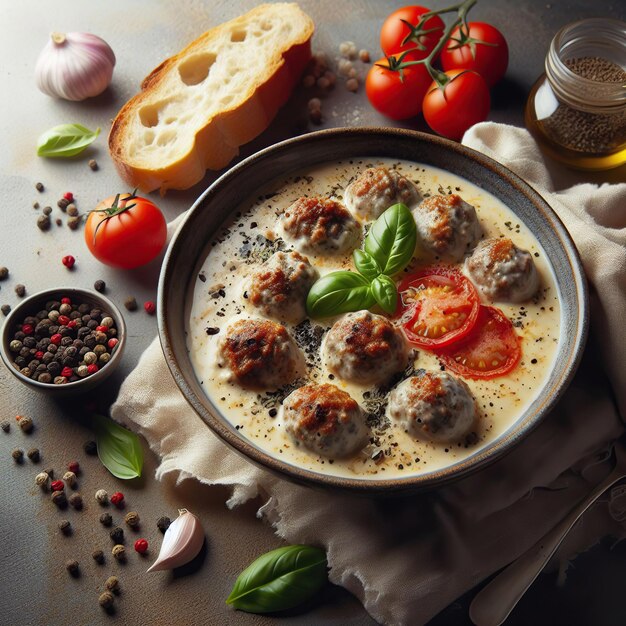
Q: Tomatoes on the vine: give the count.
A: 4